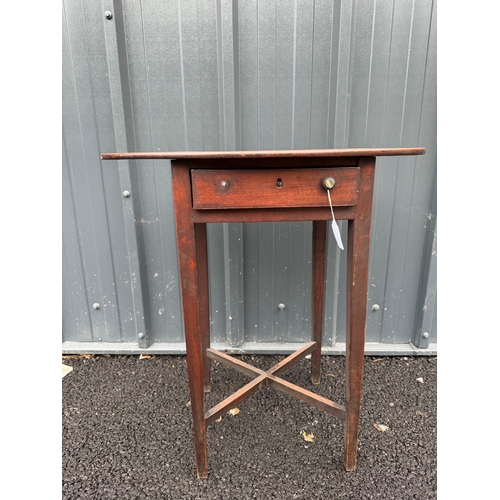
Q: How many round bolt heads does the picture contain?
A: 7